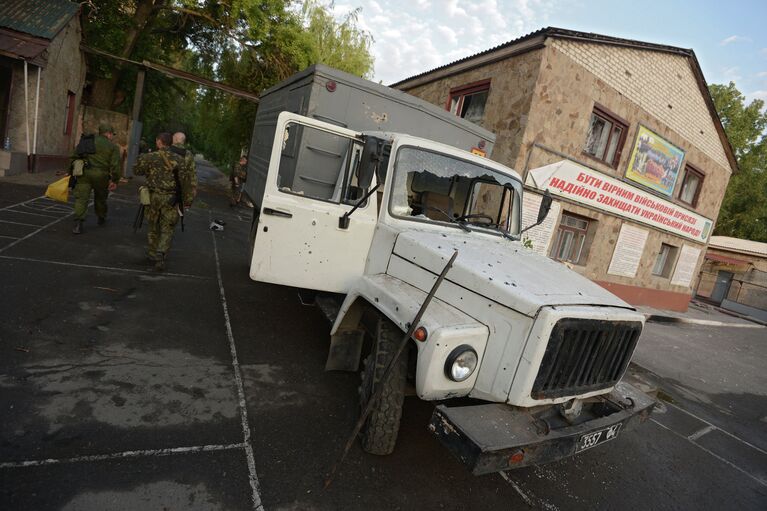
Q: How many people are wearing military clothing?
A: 4